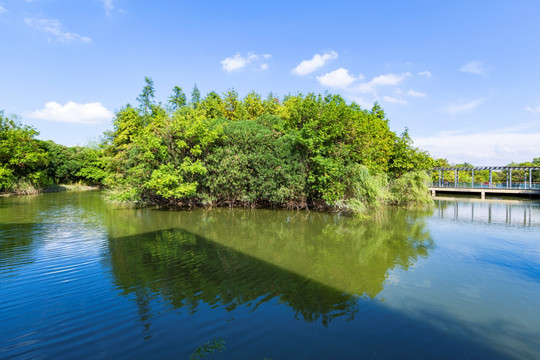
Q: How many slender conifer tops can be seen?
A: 3